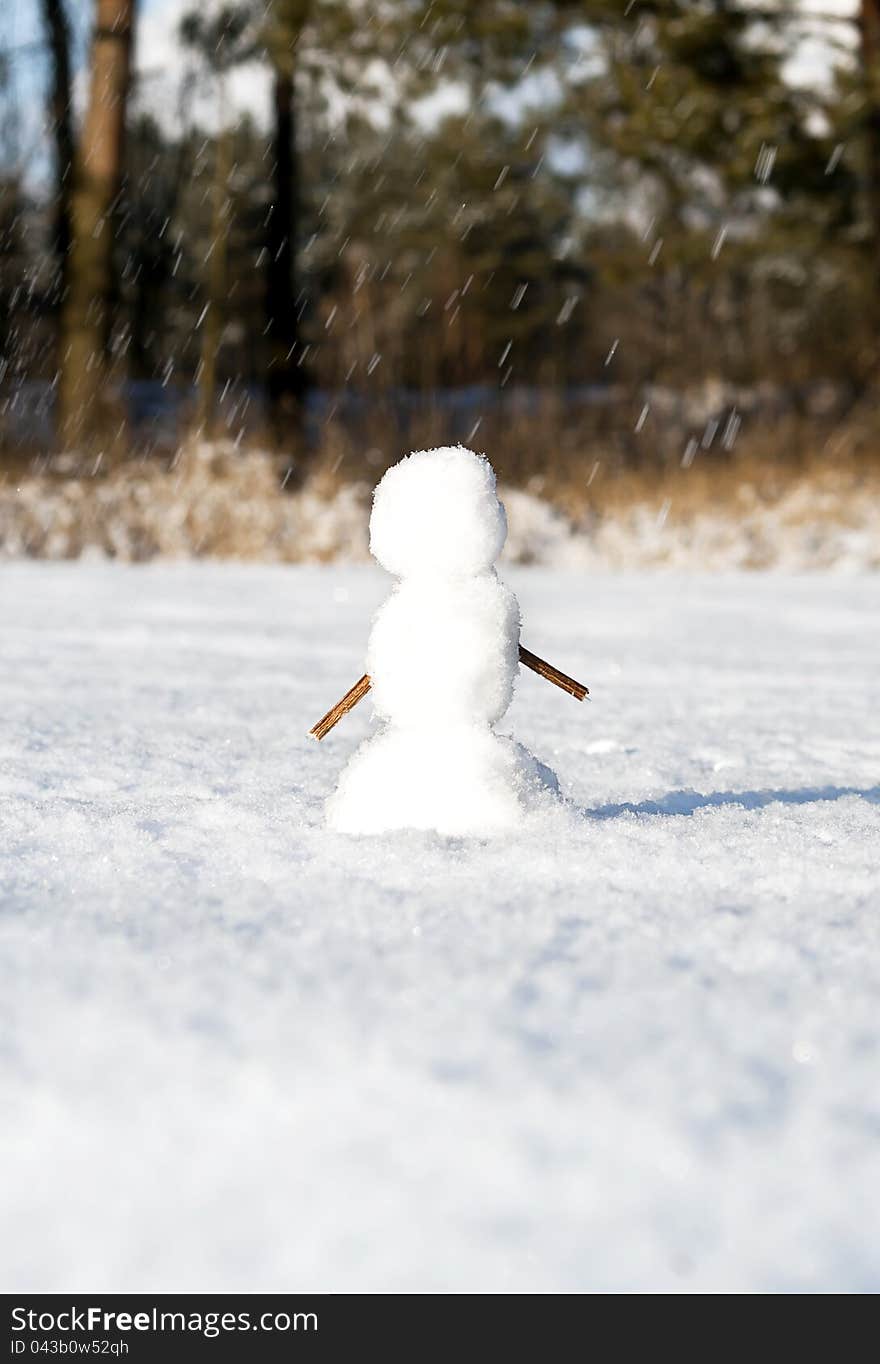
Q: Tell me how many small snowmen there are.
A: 1